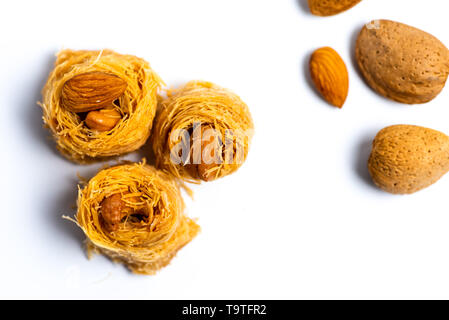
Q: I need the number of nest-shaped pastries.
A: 3